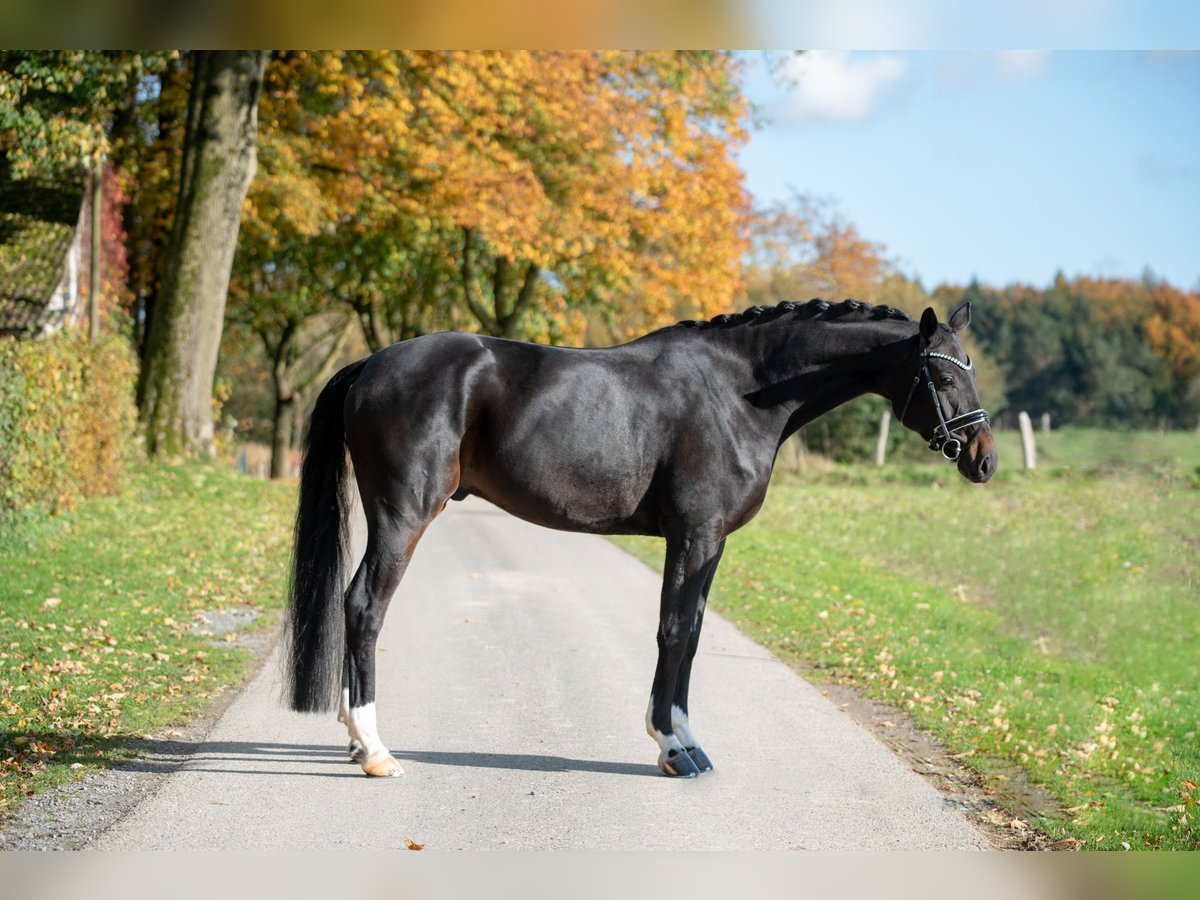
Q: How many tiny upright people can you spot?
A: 0